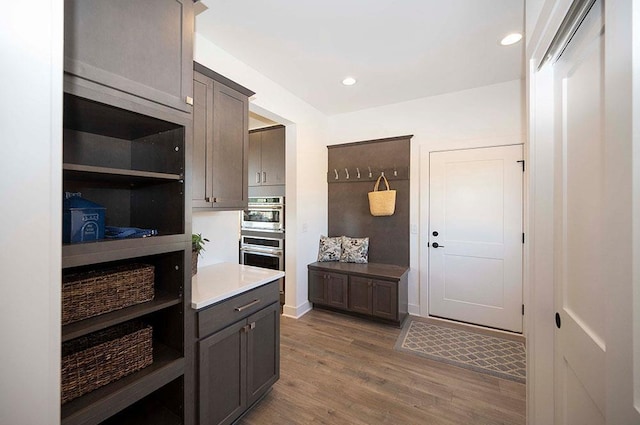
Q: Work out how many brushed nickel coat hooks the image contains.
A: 6